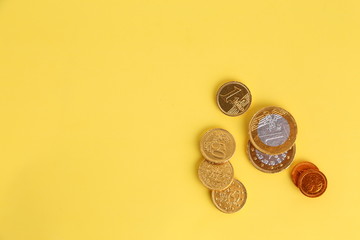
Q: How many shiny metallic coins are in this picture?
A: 8